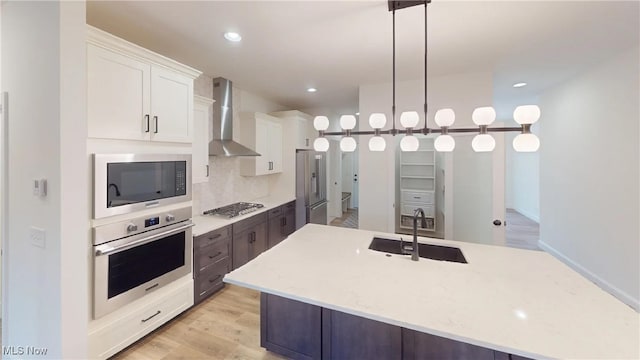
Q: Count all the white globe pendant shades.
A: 14